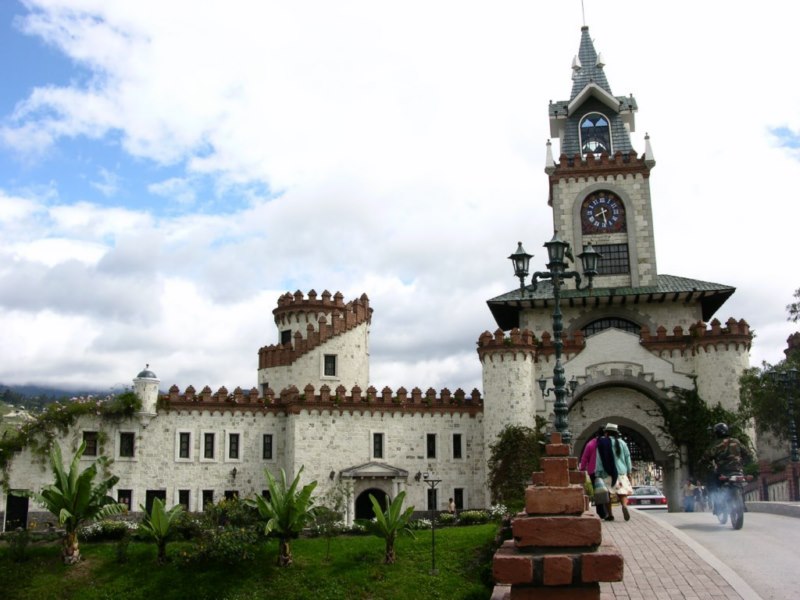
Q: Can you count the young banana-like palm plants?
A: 4